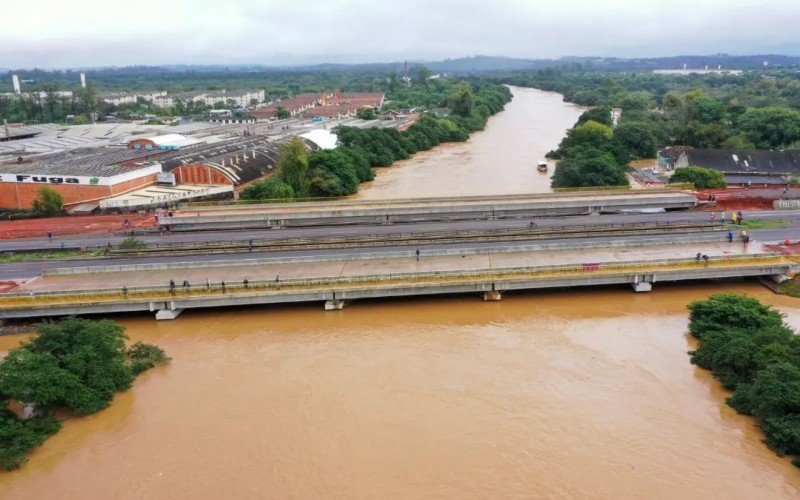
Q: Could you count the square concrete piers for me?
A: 4